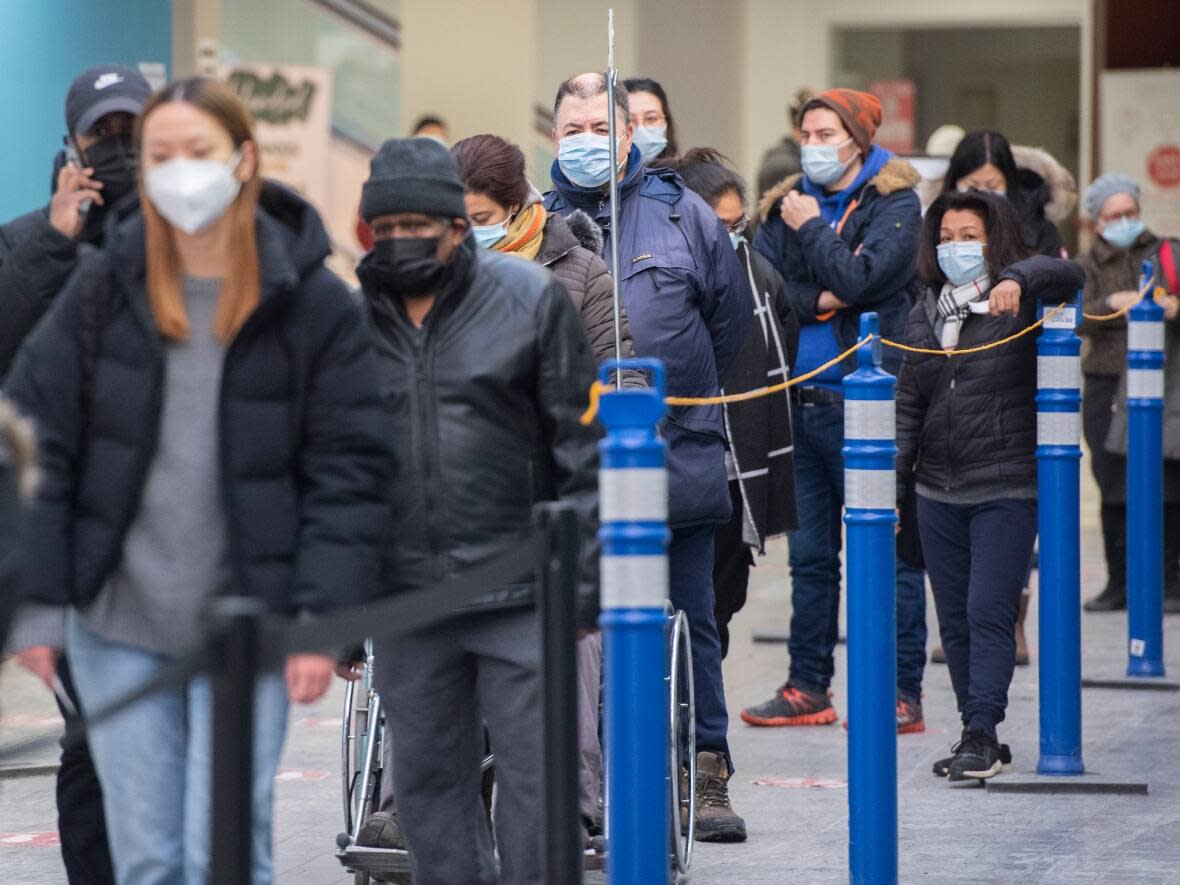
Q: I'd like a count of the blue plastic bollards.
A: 4